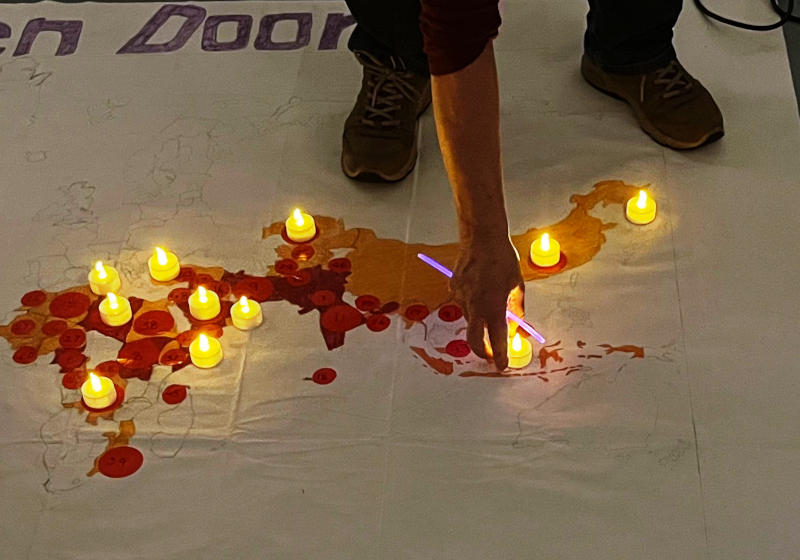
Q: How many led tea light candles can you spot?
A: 11